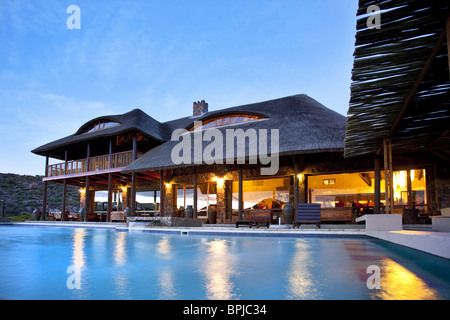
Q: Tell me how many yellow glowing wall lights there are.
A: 5